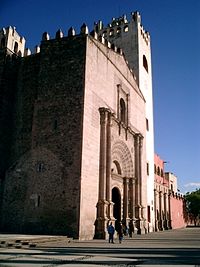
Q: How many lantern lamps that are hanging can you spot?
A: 0